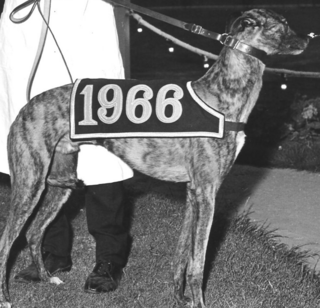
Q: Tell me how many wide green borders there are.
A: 0